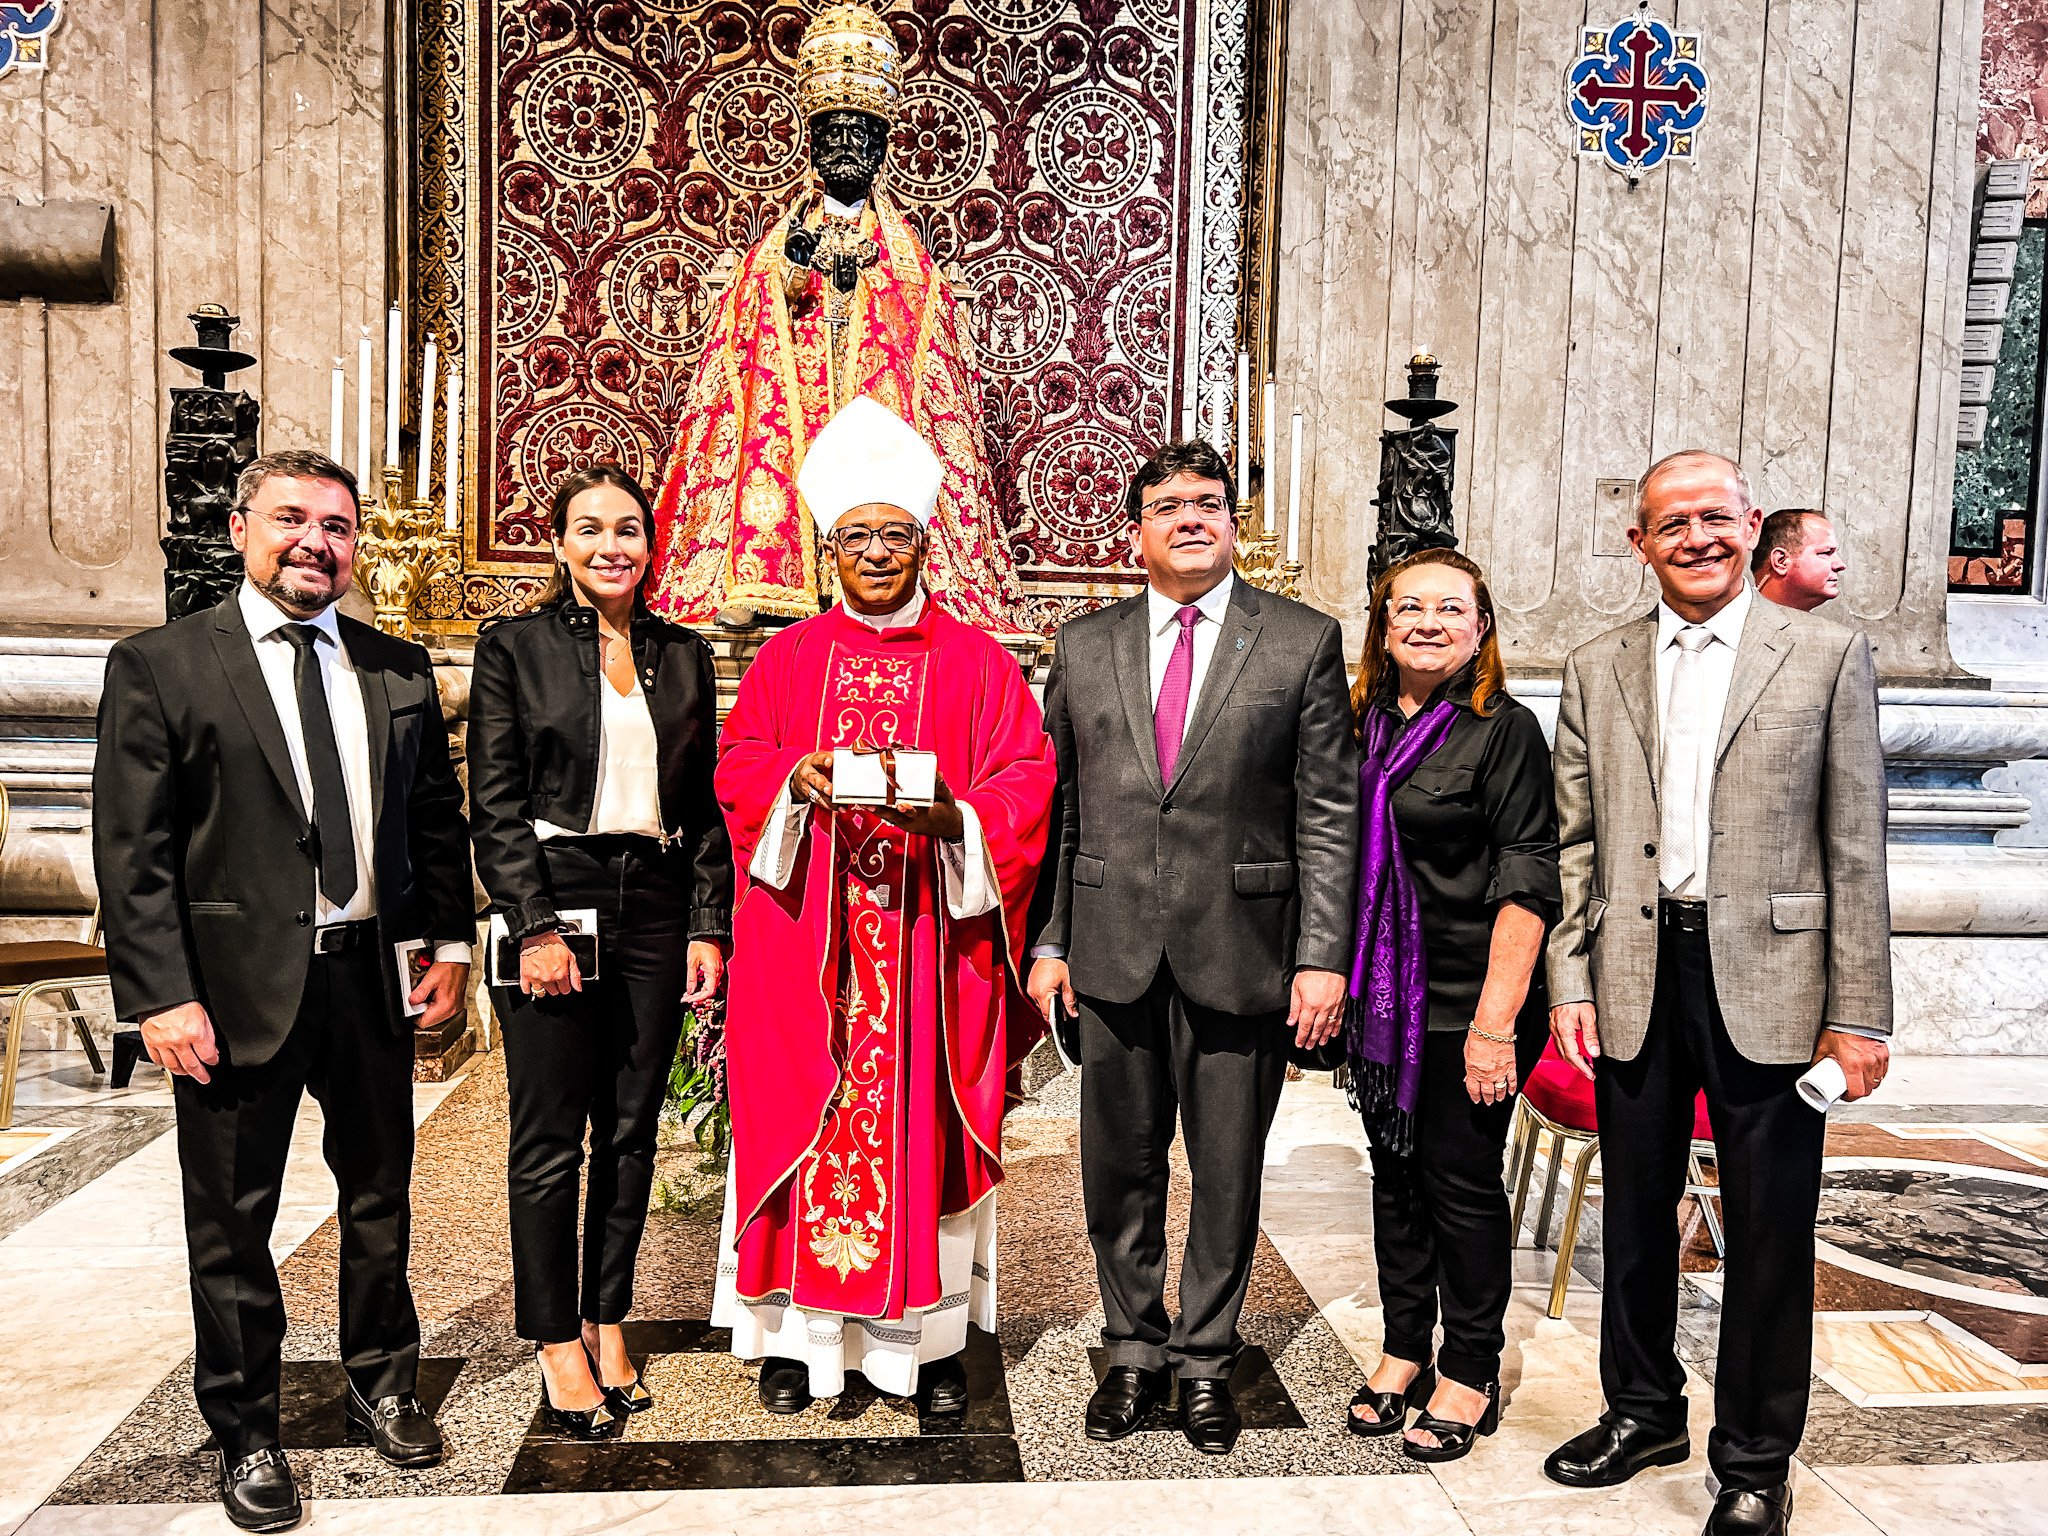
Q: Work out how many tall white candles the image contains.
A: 10